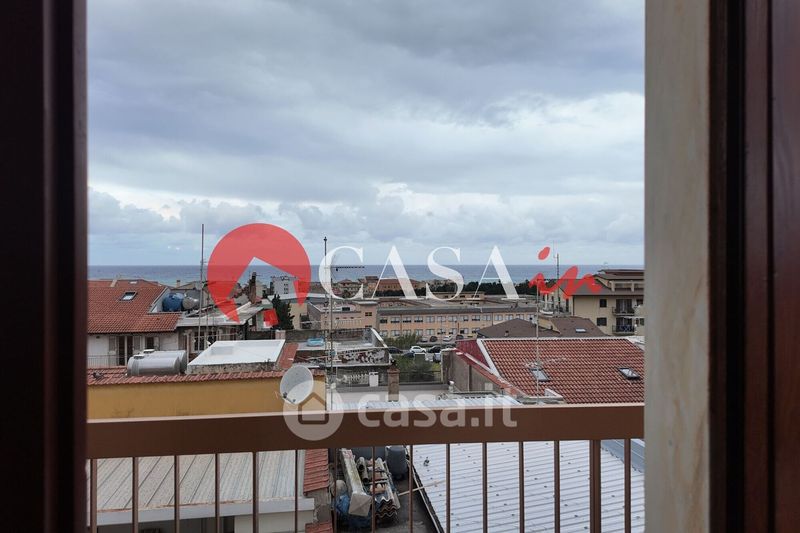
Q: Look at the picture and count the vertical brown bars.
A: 15